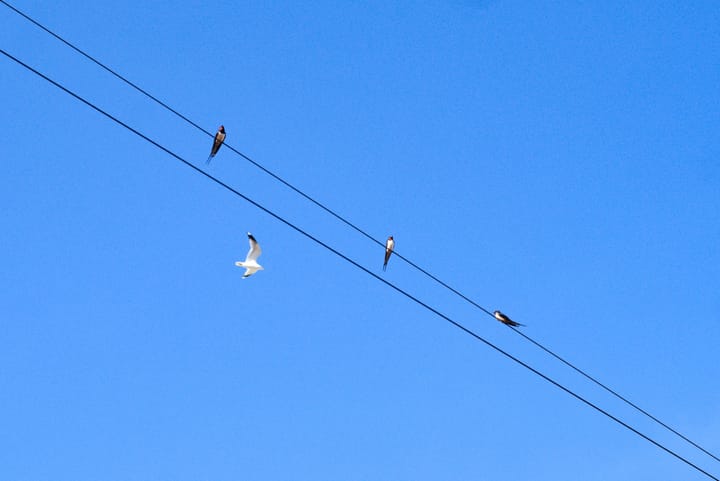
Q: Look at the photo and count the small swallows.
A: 3